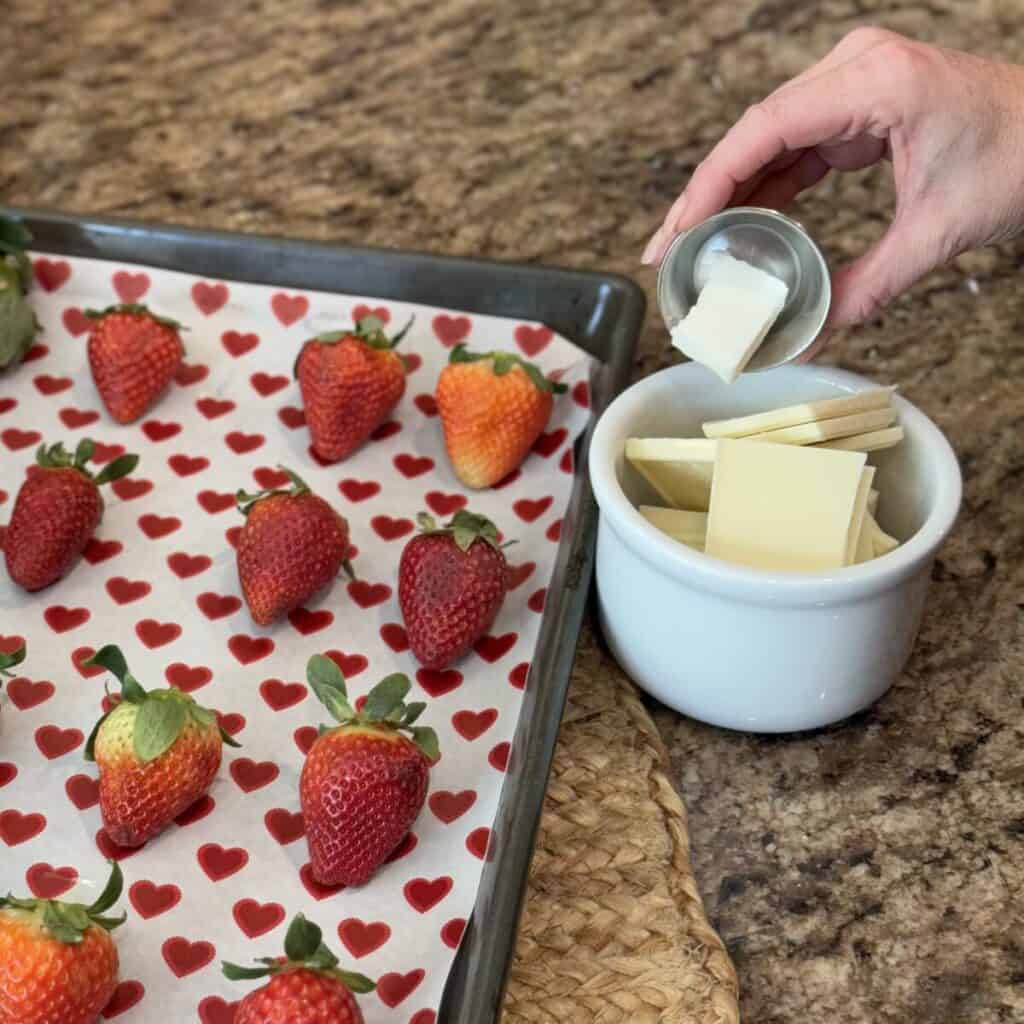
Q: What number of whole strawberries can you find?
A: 8